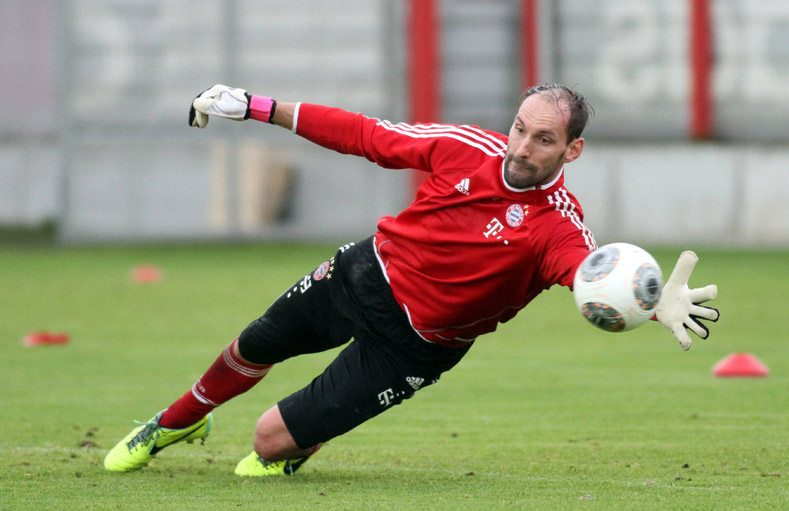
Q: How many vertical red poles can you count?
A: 3